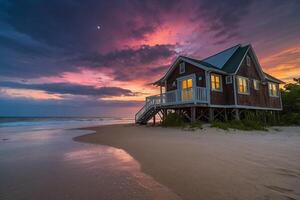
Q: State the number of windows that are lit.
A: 5